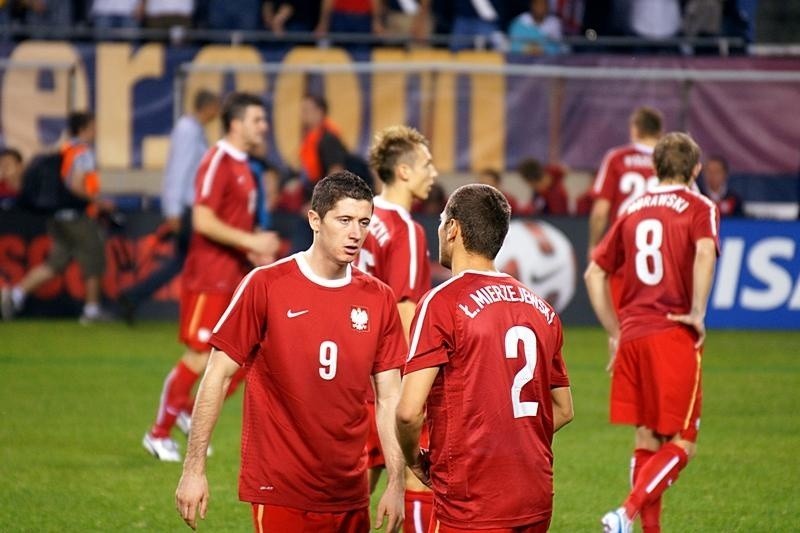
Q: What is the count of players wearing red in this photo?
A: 6